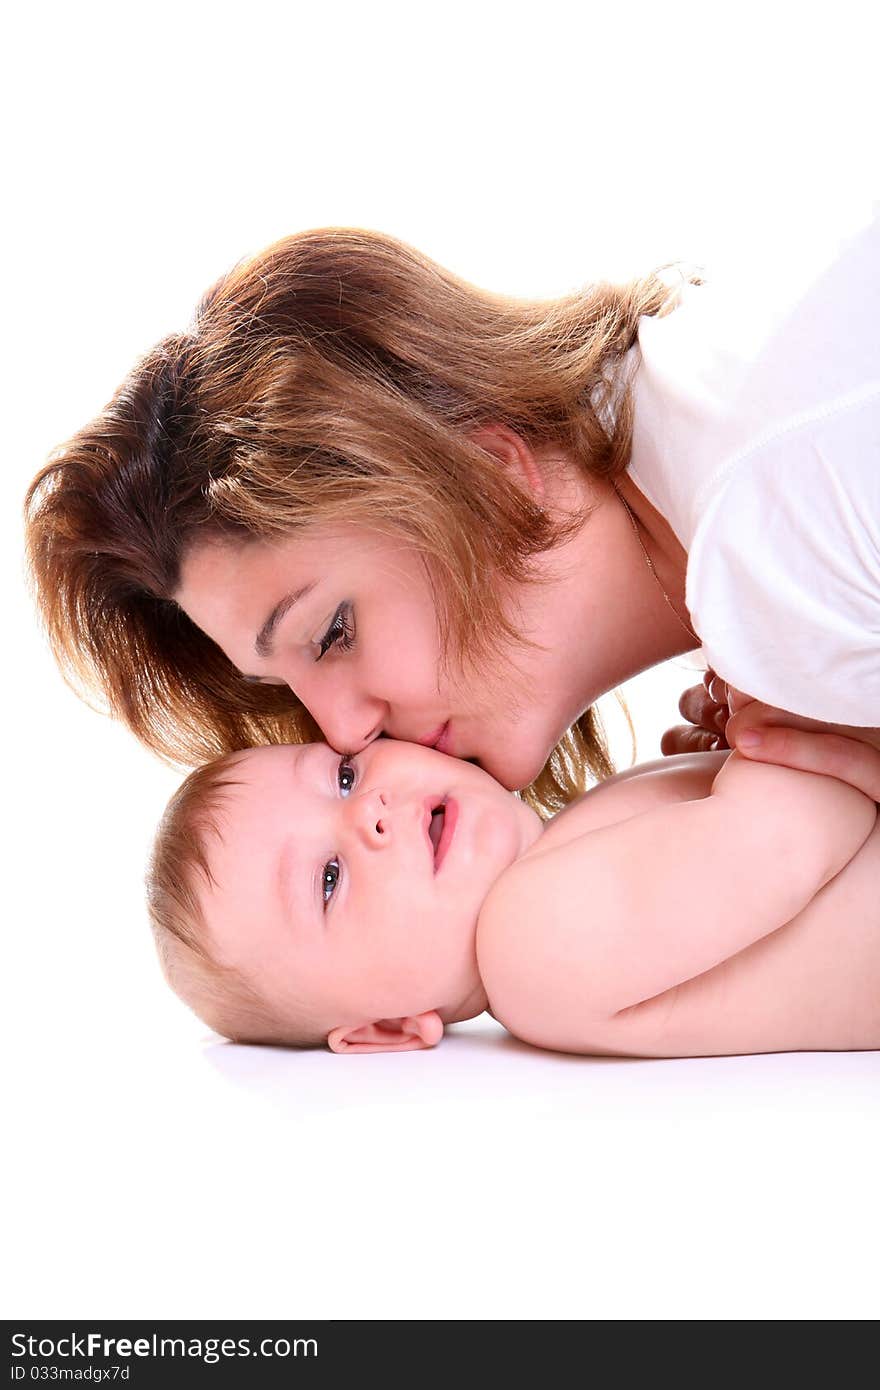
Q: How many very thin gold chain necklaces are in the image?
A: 1